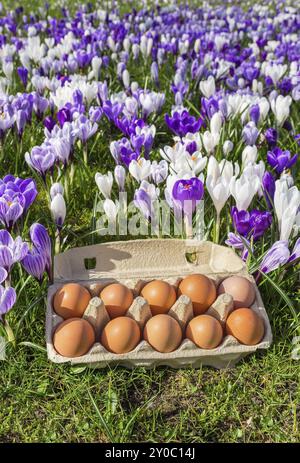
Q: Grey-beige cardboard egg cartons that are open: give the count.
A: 1